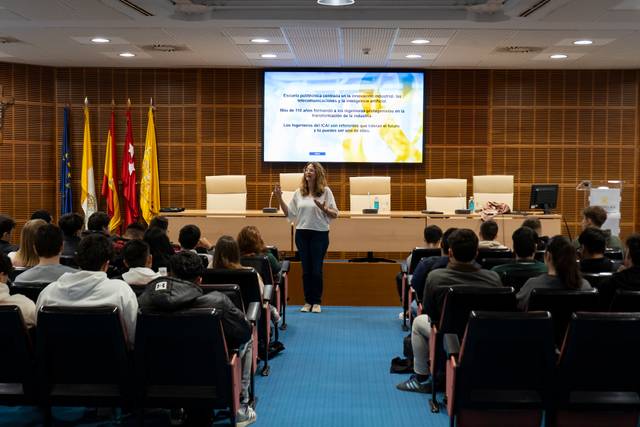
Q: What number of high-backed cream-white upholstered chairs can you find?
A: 5